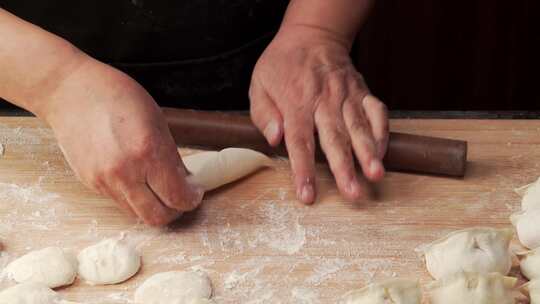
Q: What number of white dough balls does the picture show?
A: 4